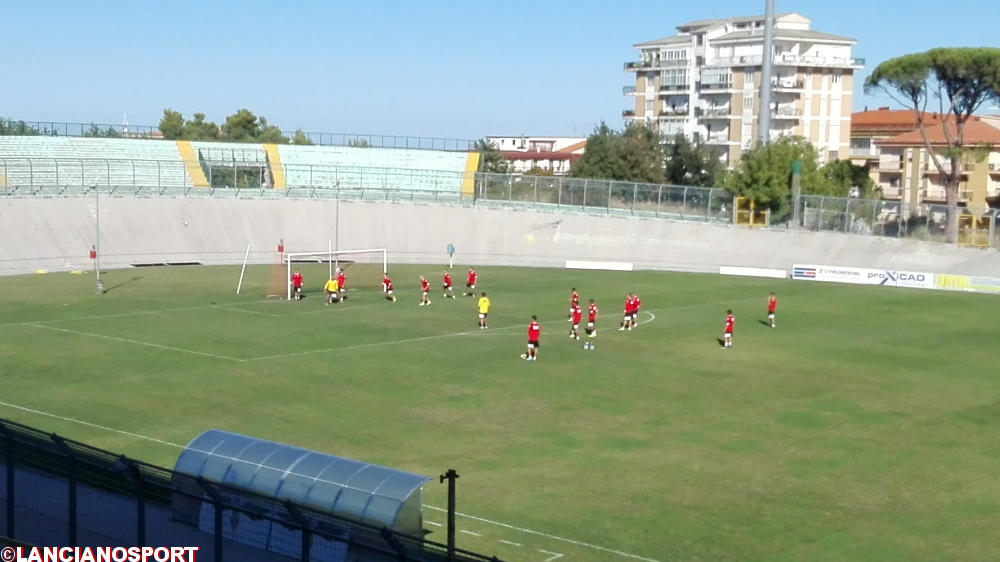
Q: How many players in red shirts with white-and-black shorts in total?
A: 14